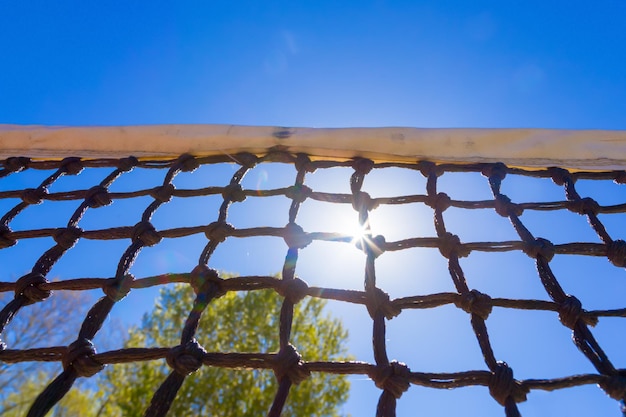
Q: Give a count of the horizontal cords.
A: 5